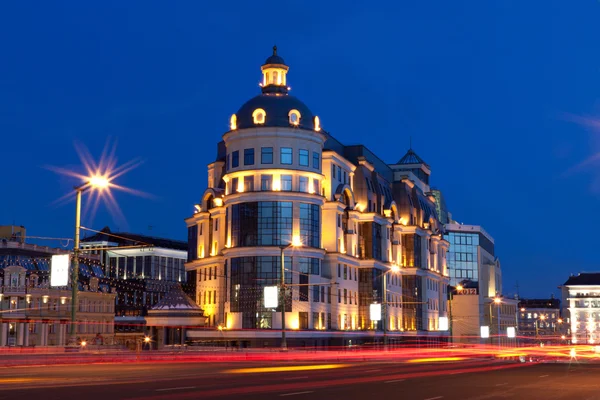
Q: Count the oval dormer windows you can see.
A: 4